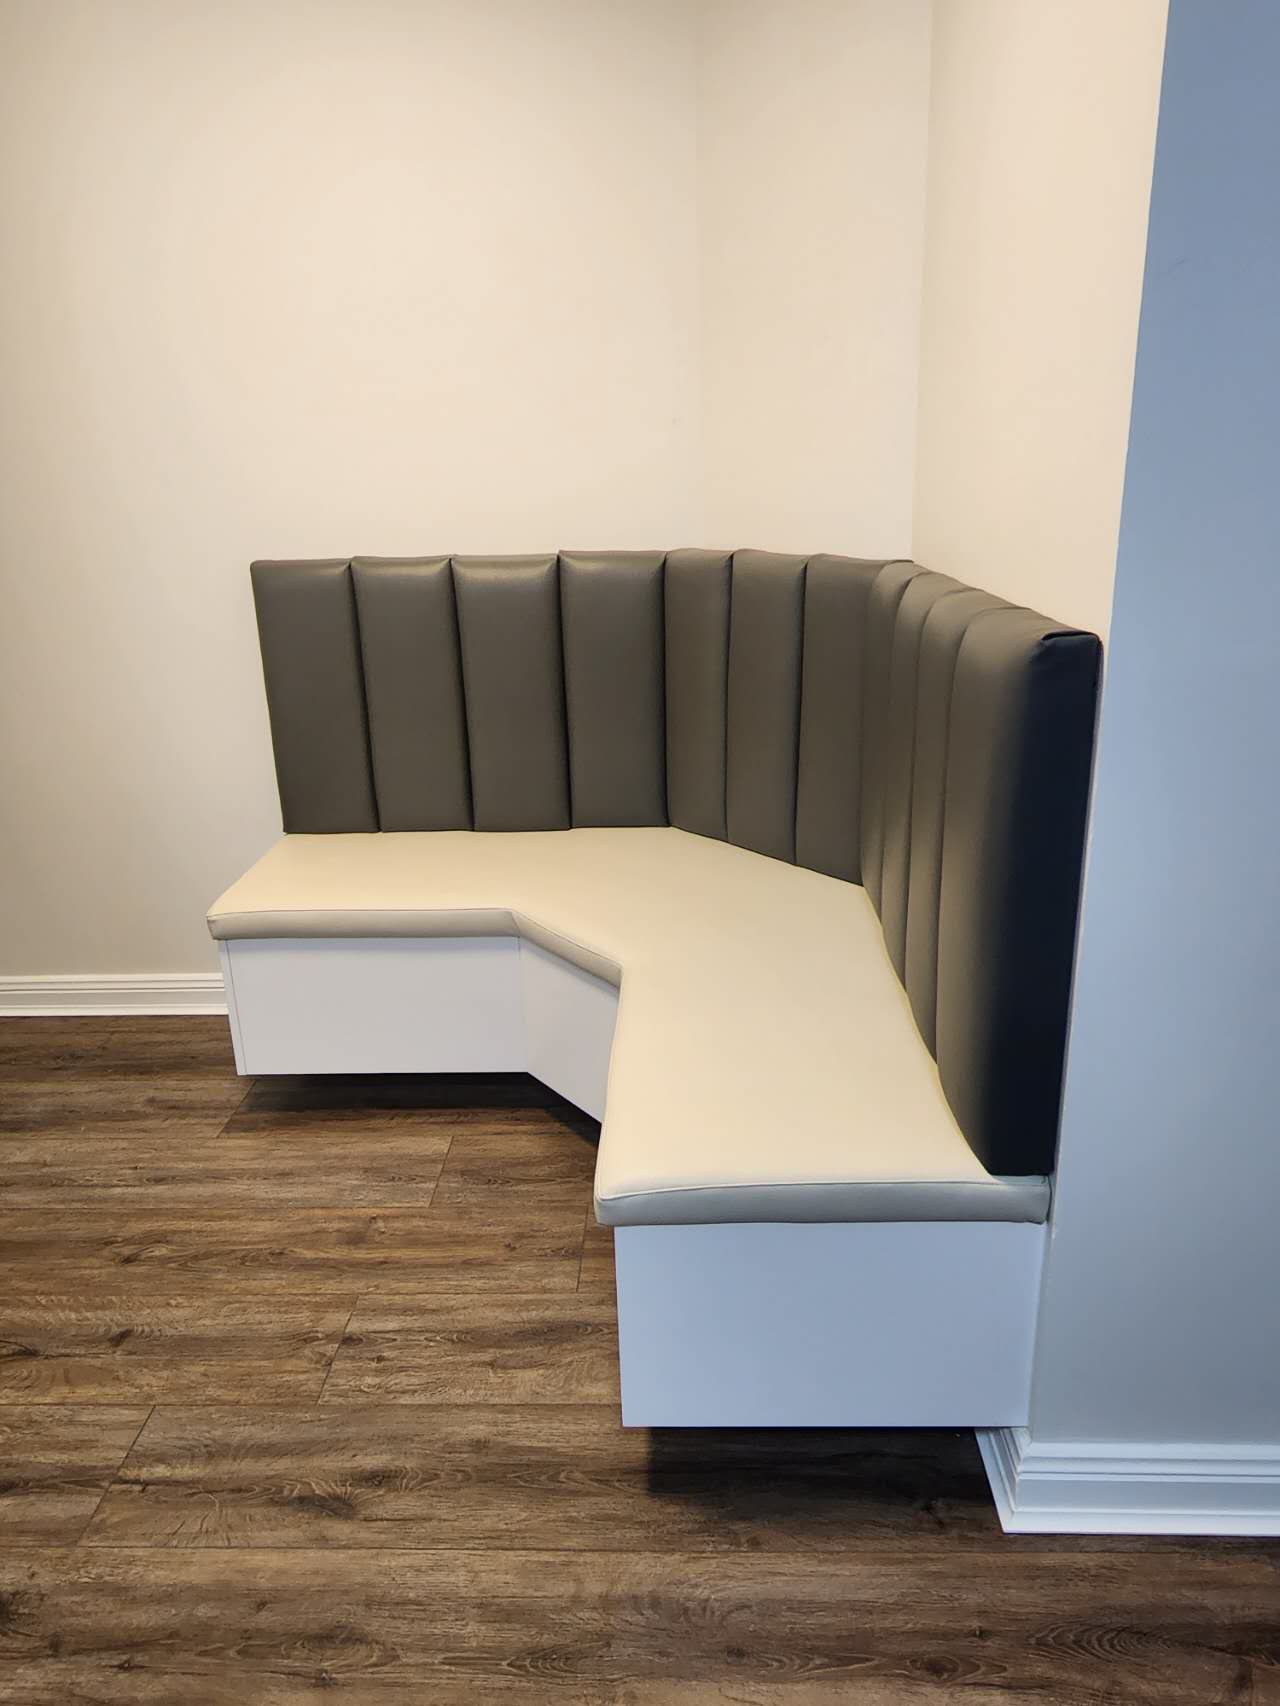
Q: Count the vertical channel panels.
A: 11